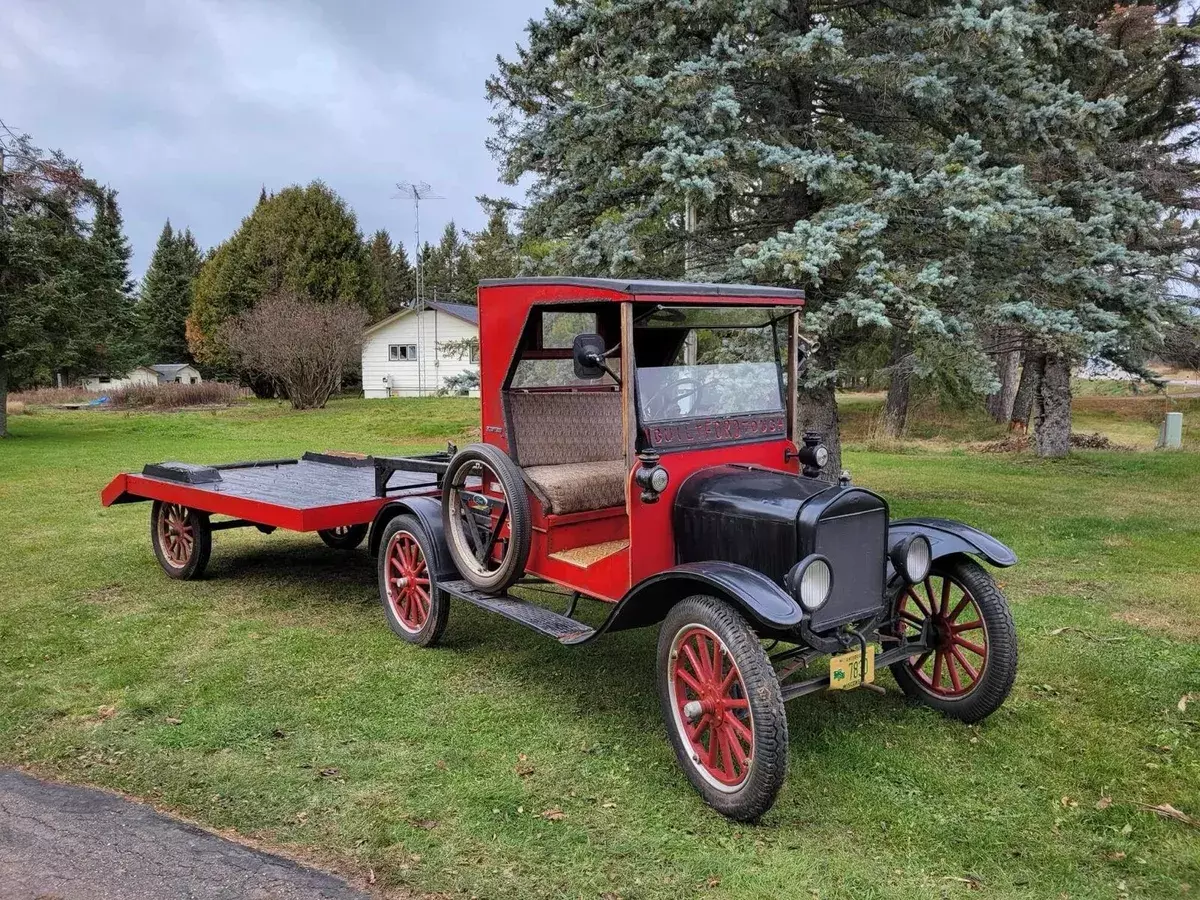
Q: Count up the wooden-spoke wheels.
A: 5